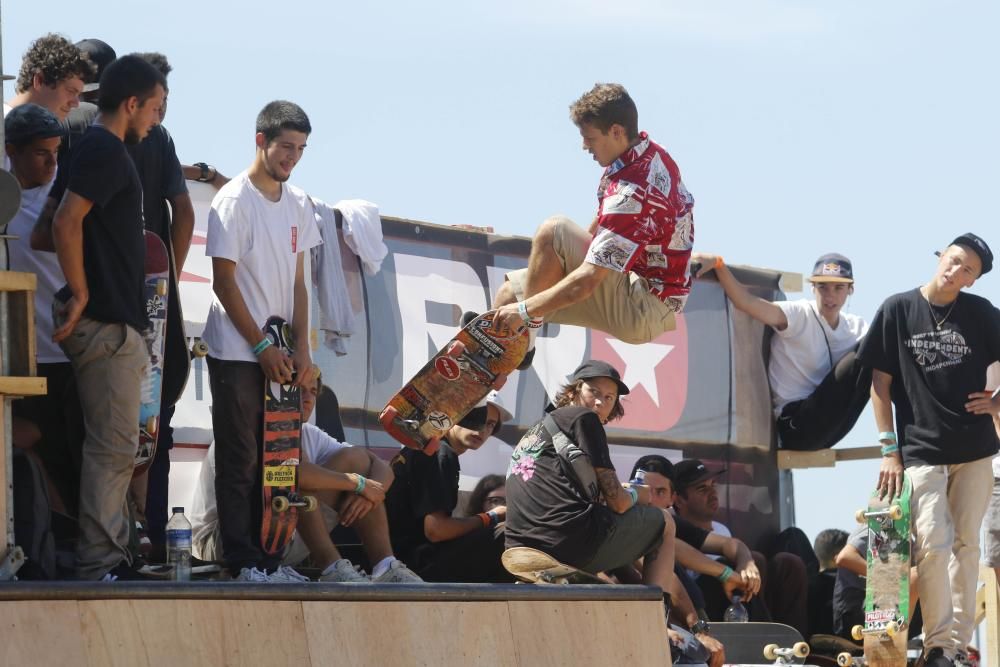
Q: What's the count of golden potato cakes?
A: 0